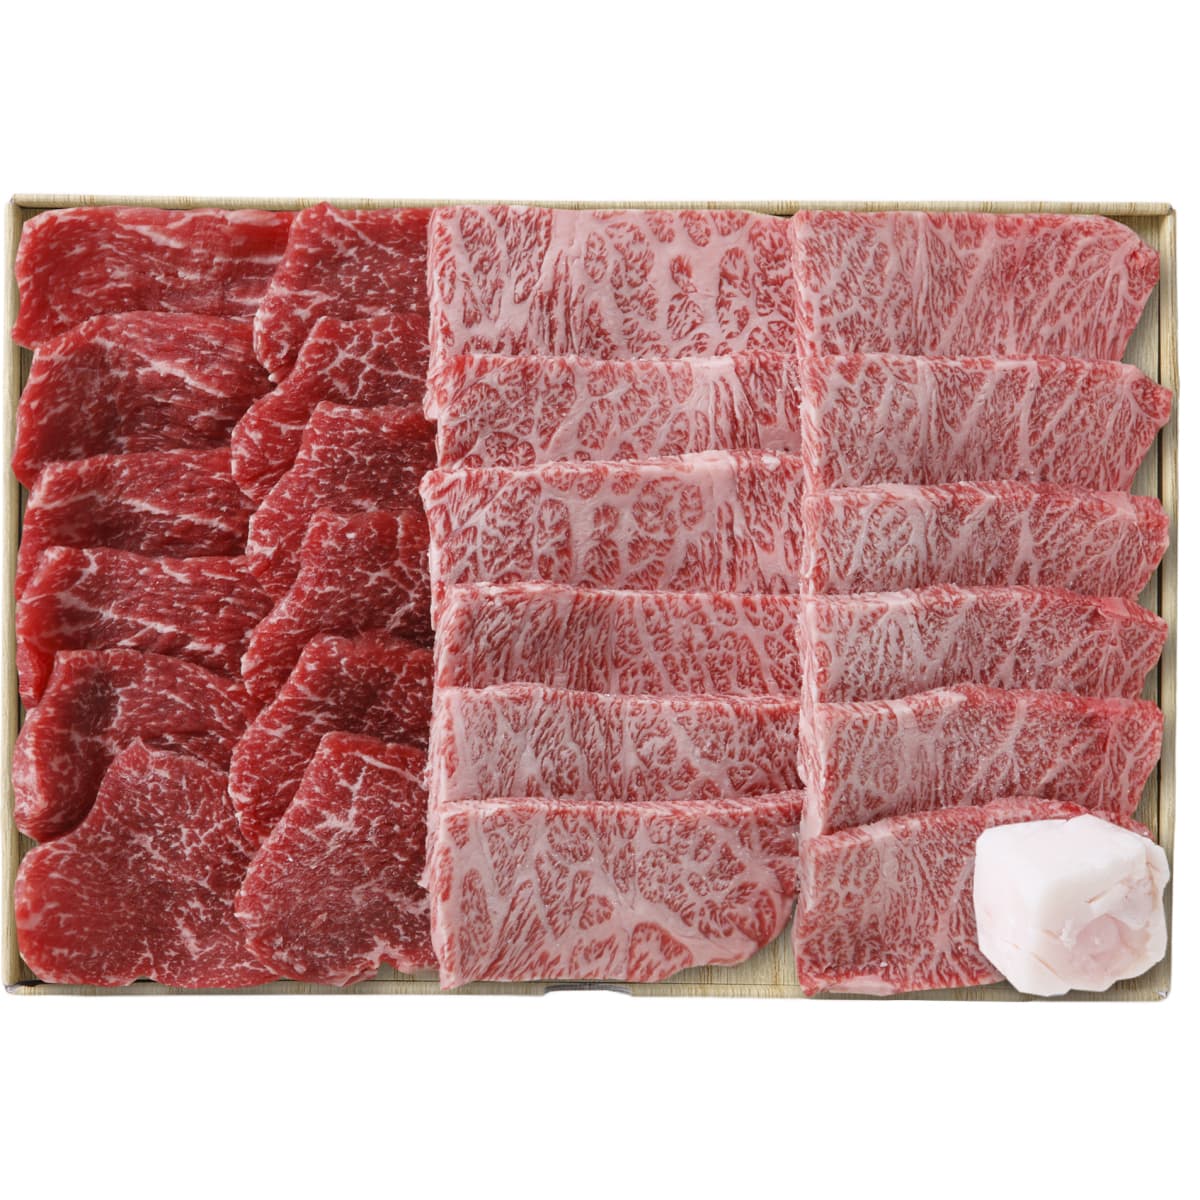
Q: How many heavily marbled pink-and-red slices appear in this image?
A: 12